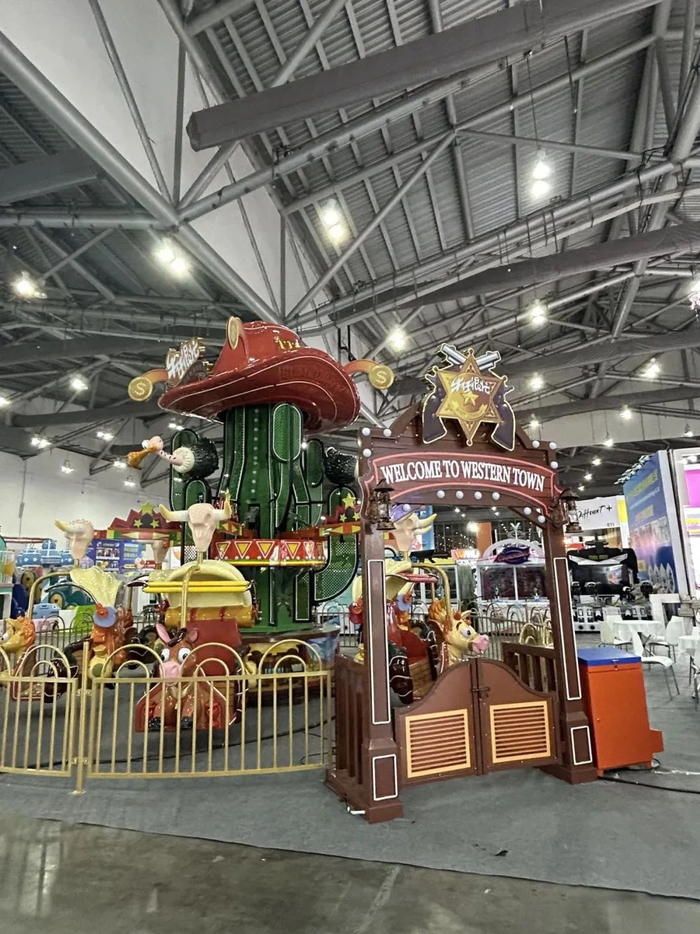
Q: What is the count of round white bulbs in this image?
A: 13